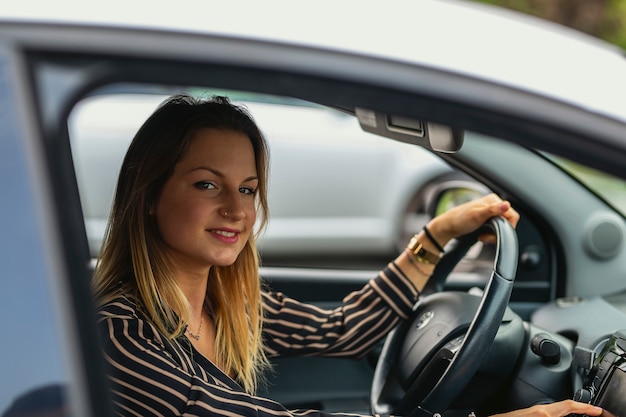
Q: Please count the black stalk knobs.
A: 1